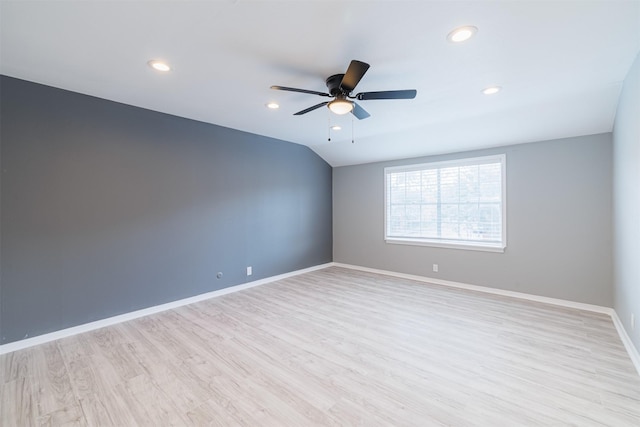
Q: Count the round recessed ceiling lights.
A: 5